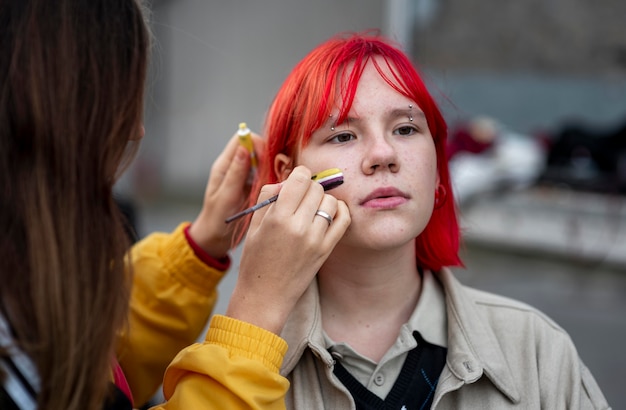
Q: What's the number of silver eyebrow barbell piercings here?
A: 2